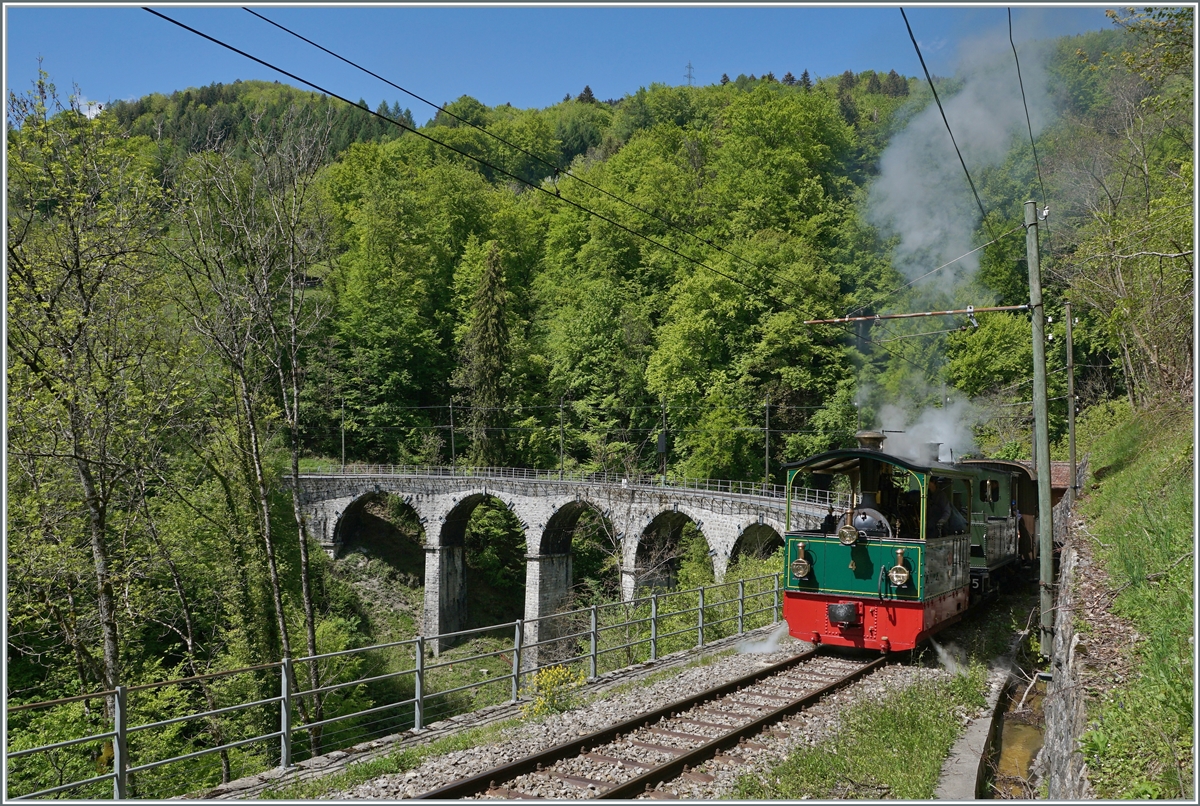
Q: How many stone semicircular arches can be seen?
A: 5